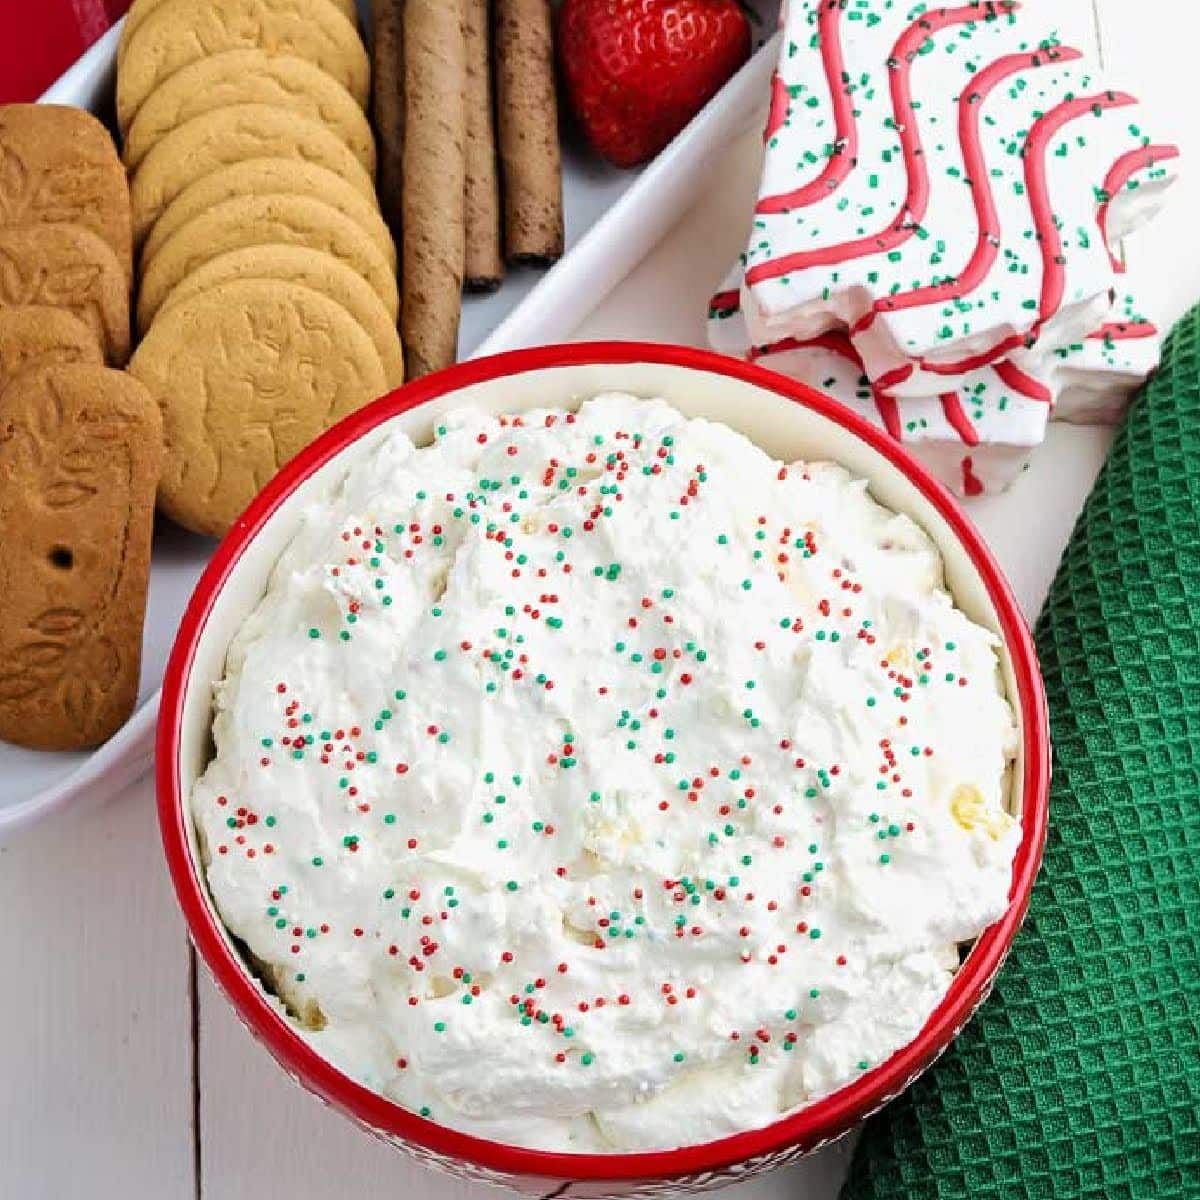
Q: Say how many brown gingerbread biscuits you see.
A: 4